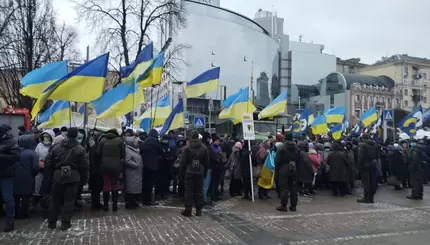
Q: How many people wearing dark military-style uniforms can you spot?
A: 5